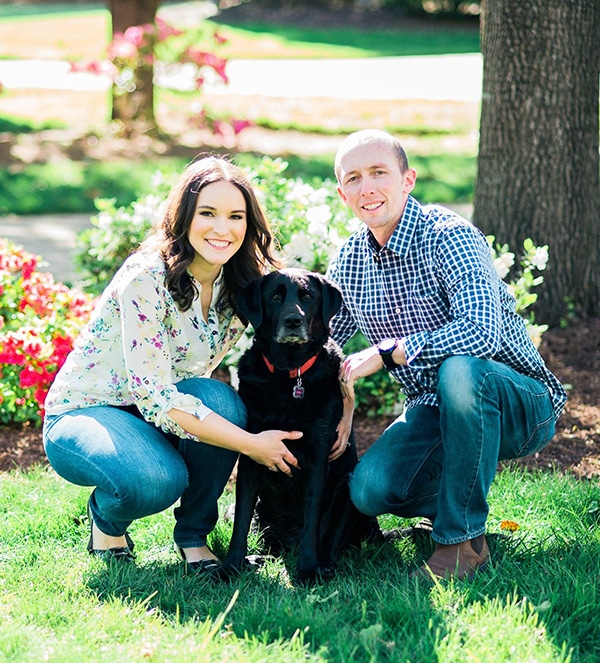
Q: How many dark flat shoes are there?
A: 2